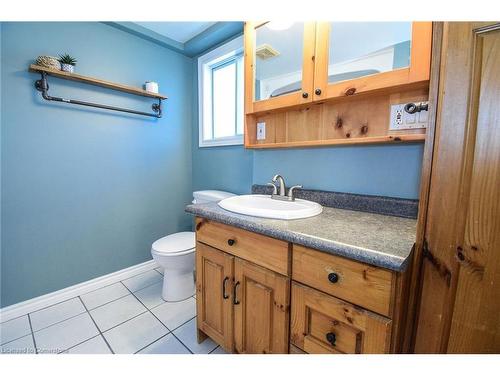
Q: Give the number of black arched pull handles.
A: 2